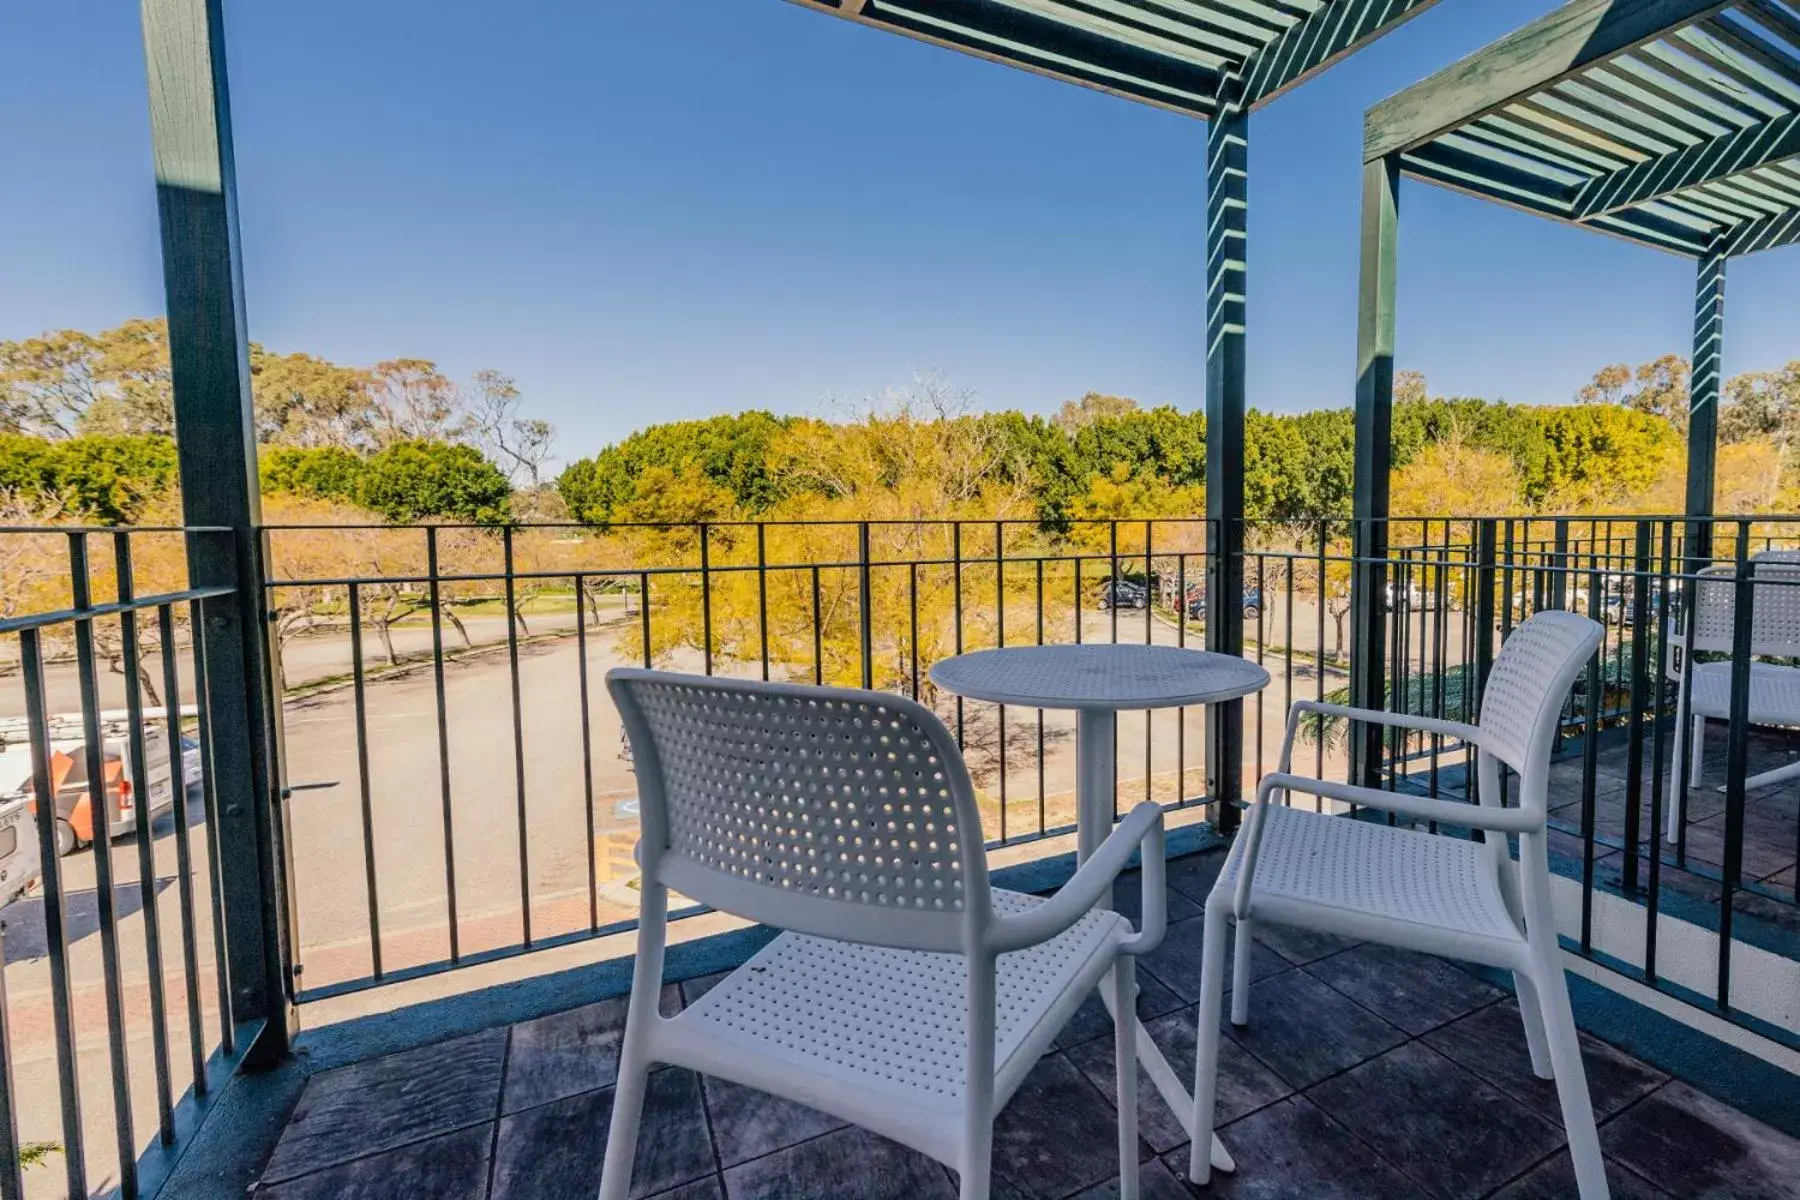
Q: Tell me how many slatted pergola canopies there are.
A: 2